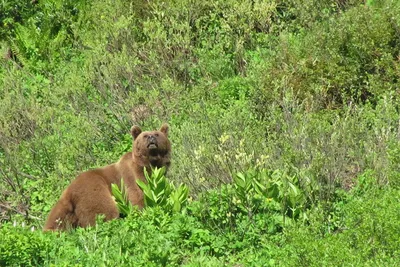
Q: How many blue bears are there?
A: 0